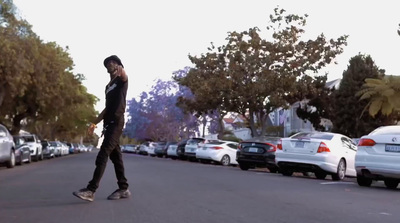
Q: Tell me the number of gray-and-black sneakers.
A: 2